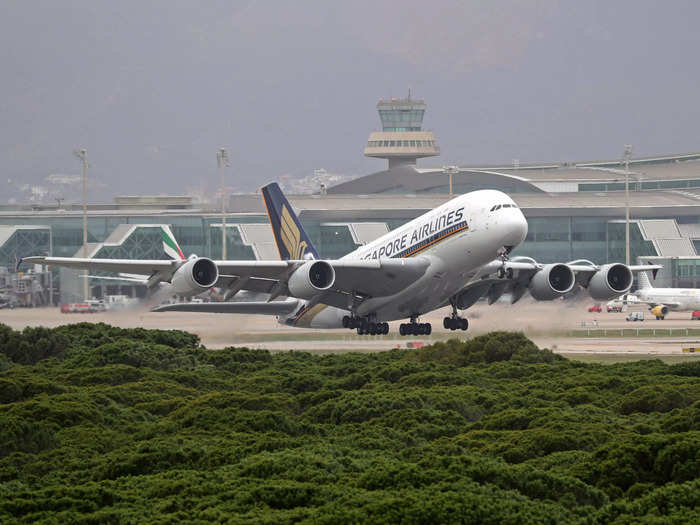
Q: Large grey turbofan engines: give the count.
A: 4